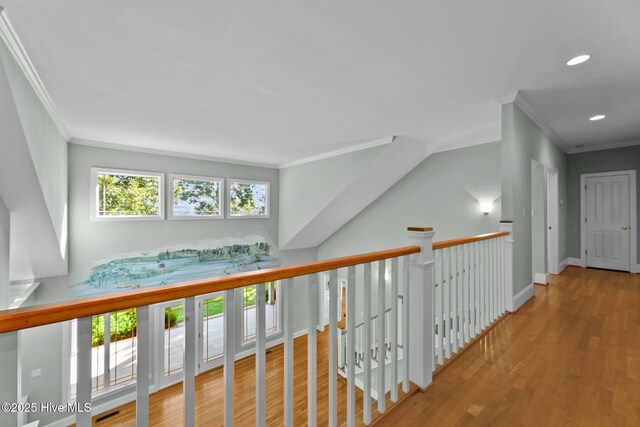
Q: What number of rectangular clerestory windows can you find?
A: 3